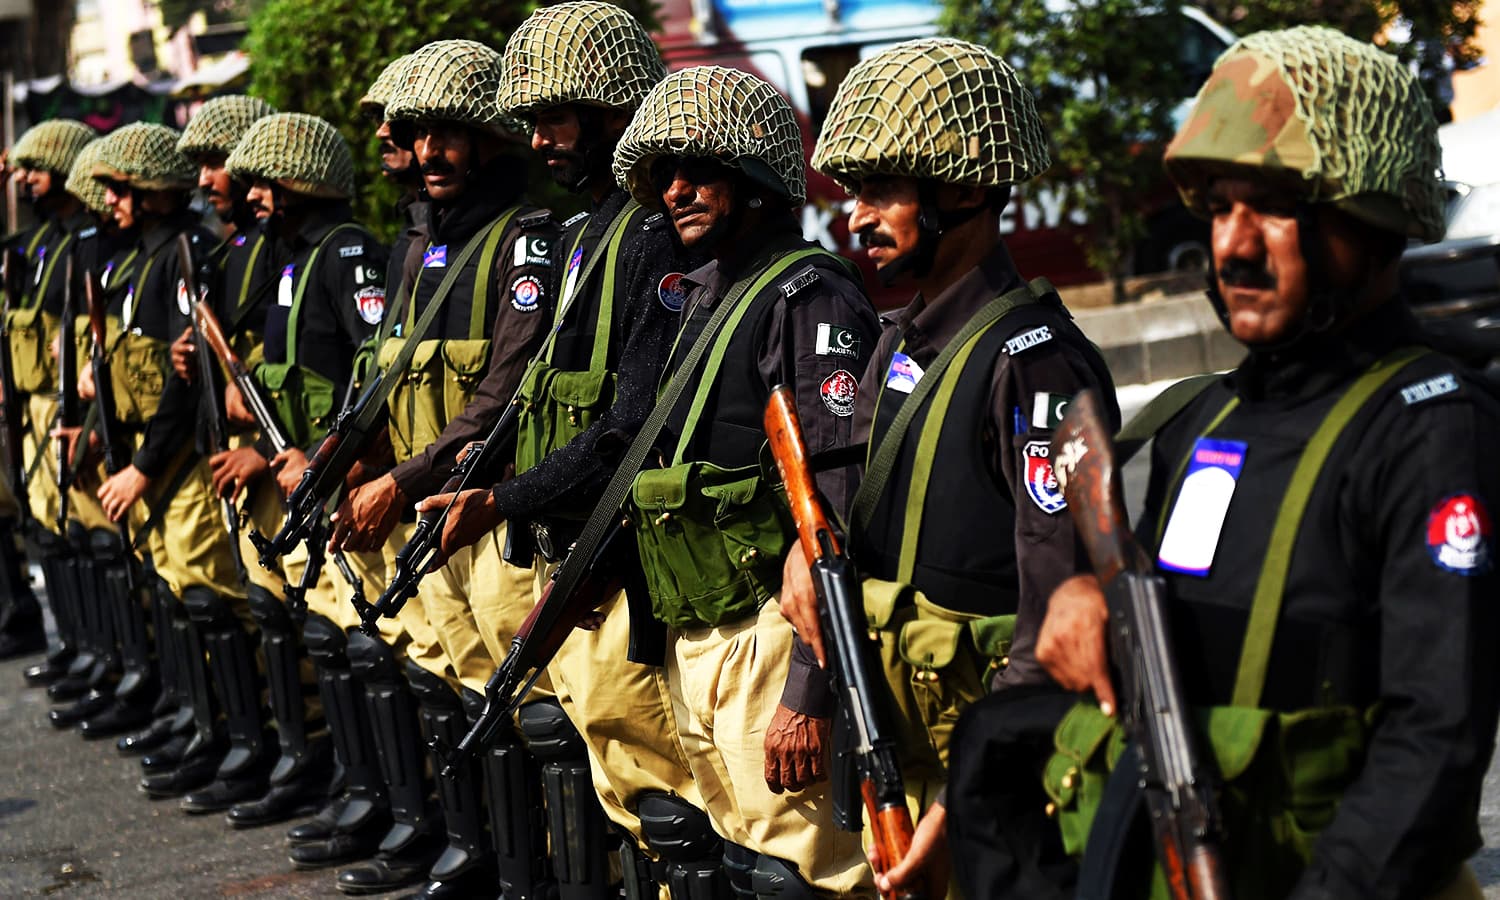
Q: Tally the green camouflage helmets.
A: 11